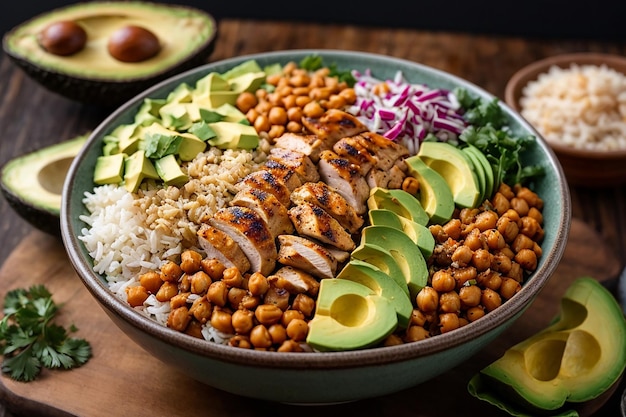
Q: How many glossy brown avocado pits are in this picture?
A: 2